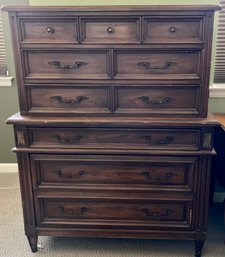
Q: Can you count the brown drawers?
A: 10